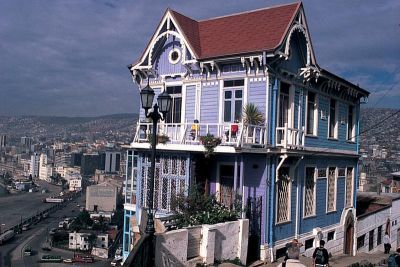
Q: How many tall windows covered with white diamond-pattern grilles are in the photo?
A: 4